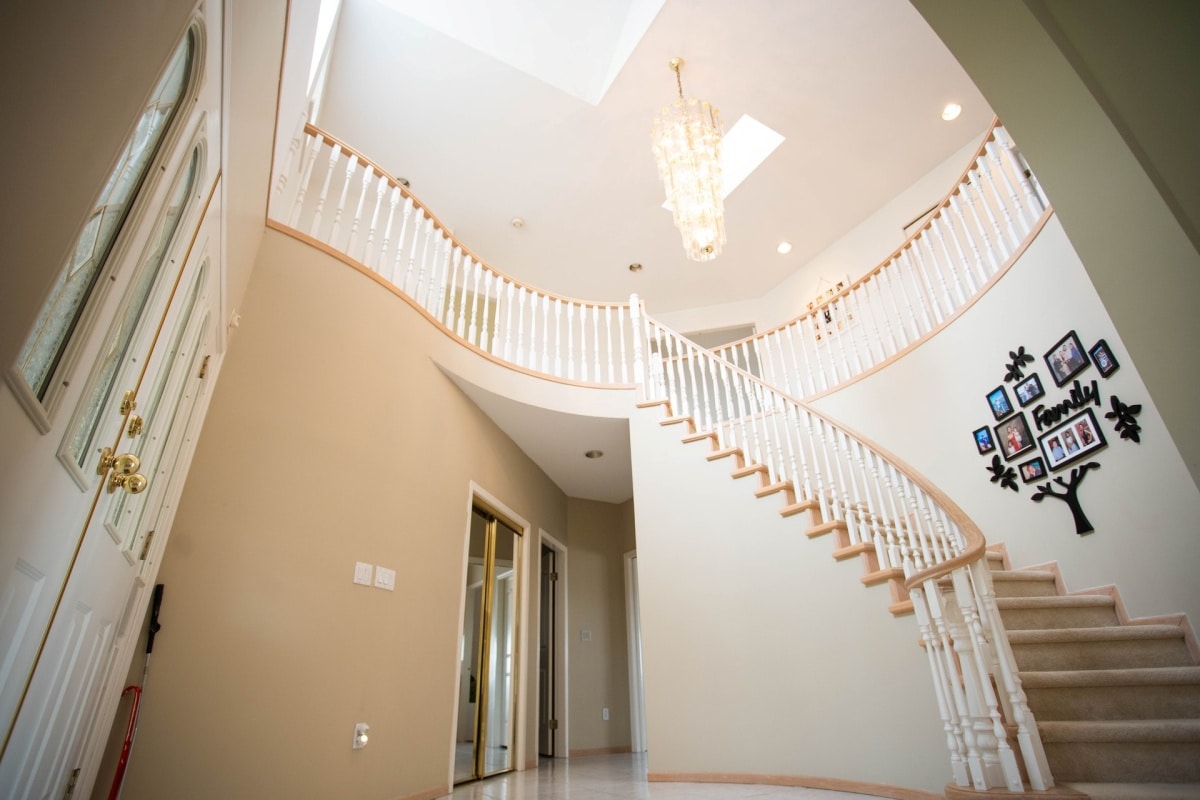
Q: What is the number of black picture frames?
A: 8